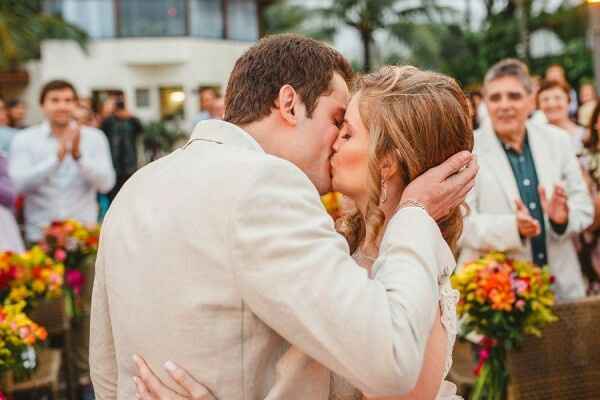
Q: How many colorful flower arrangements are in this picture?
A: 4